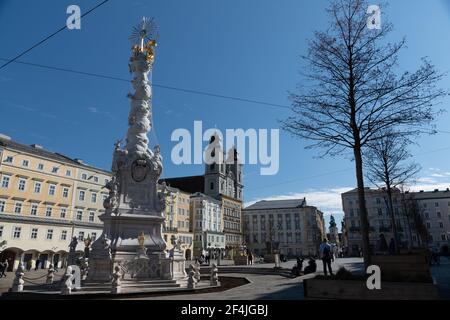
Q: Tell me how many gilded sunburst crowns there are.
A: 1